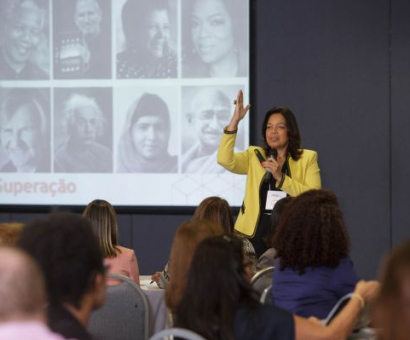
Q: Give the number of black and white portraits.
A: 8